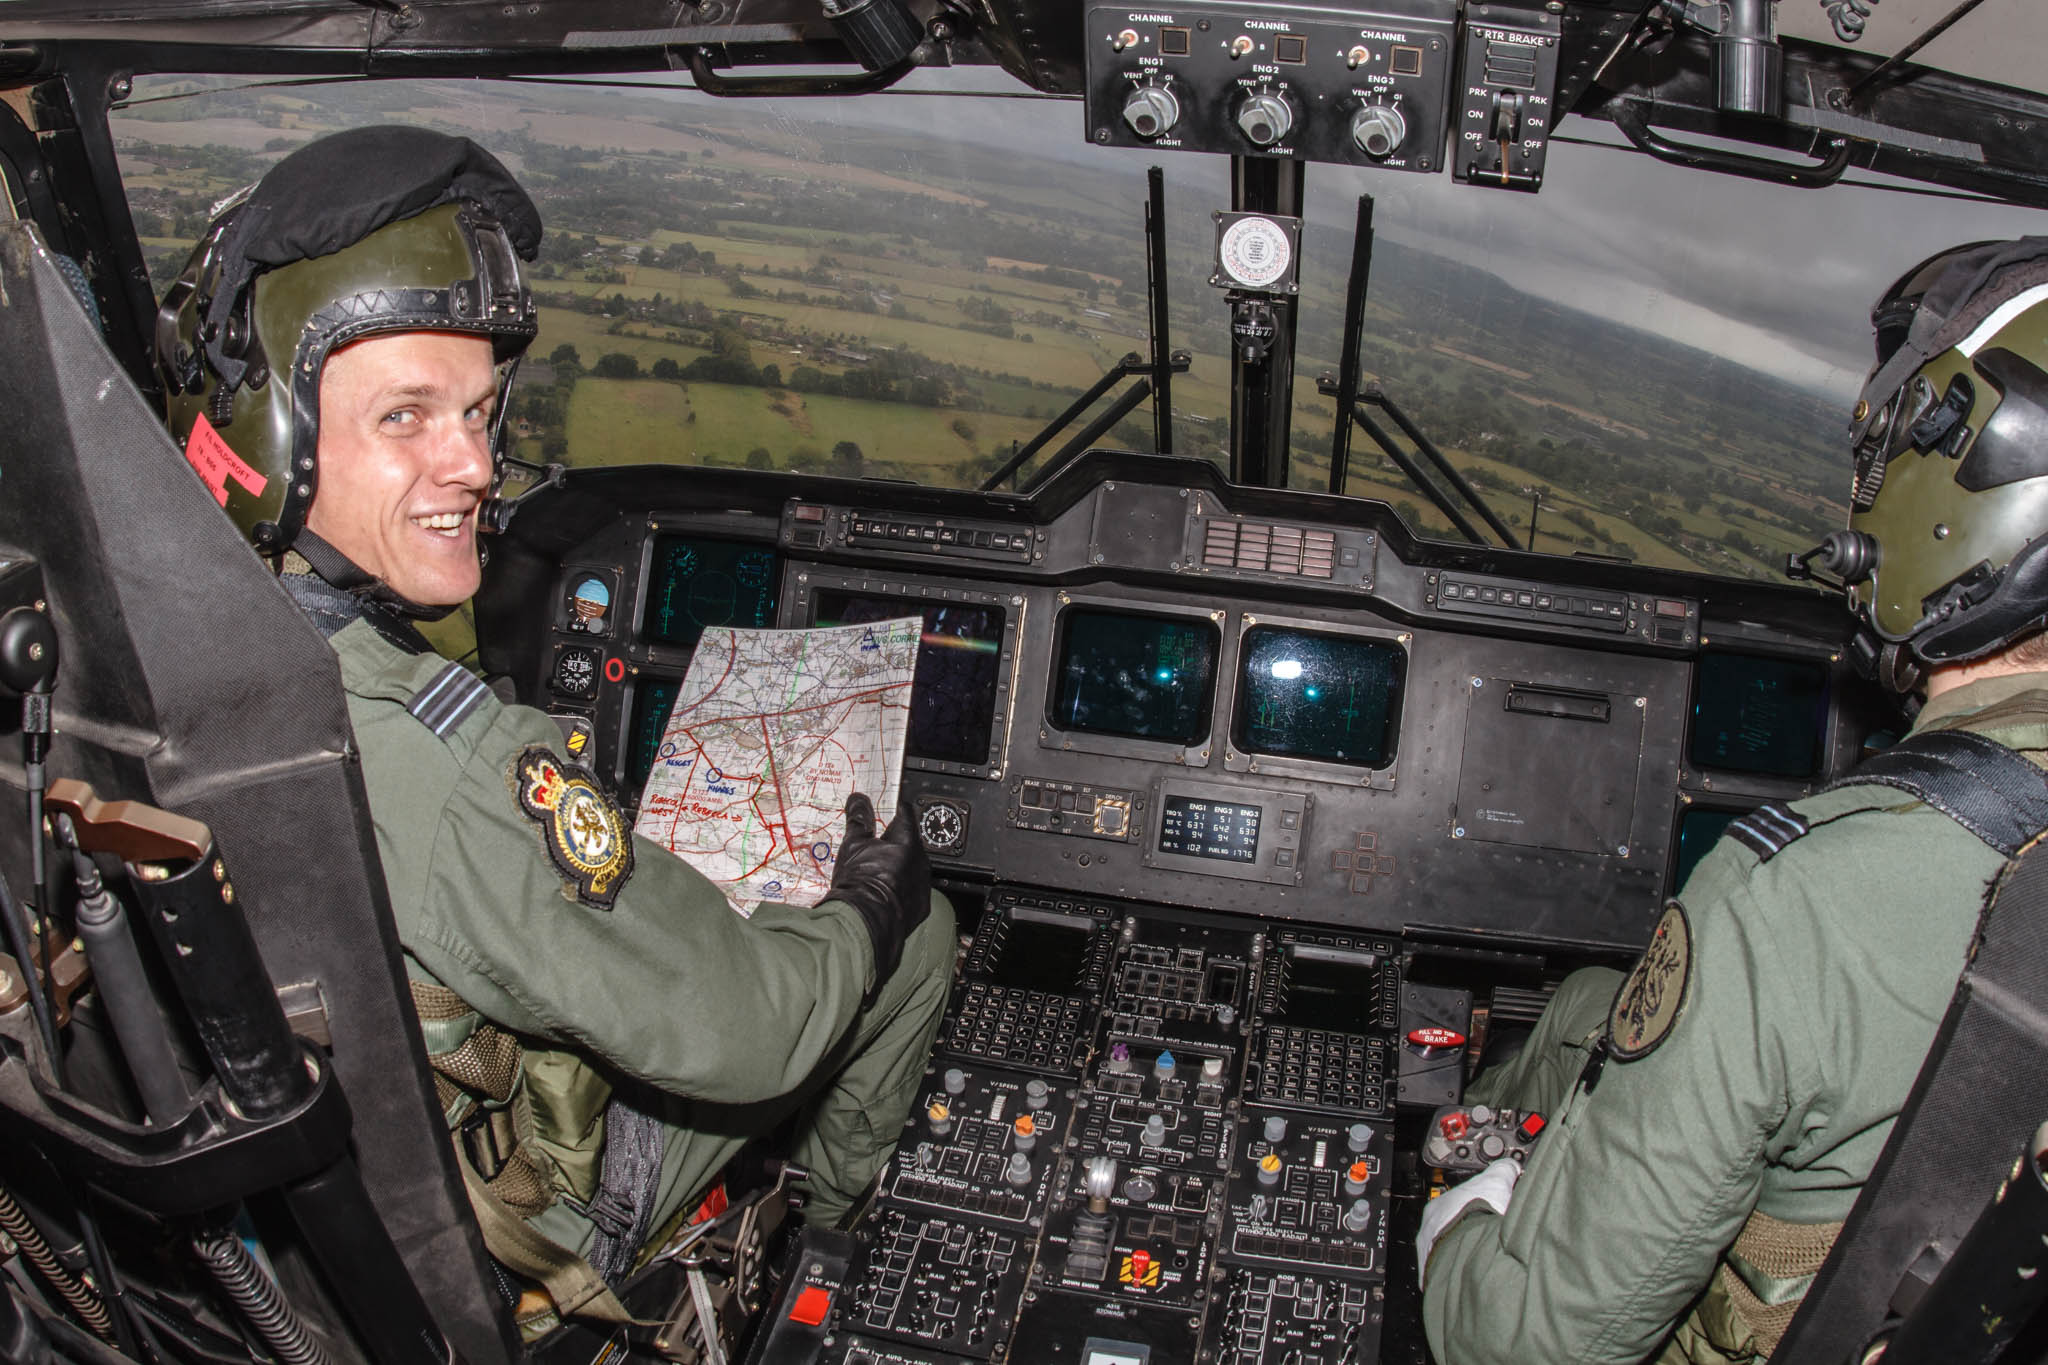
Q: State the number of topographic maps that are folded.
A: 1